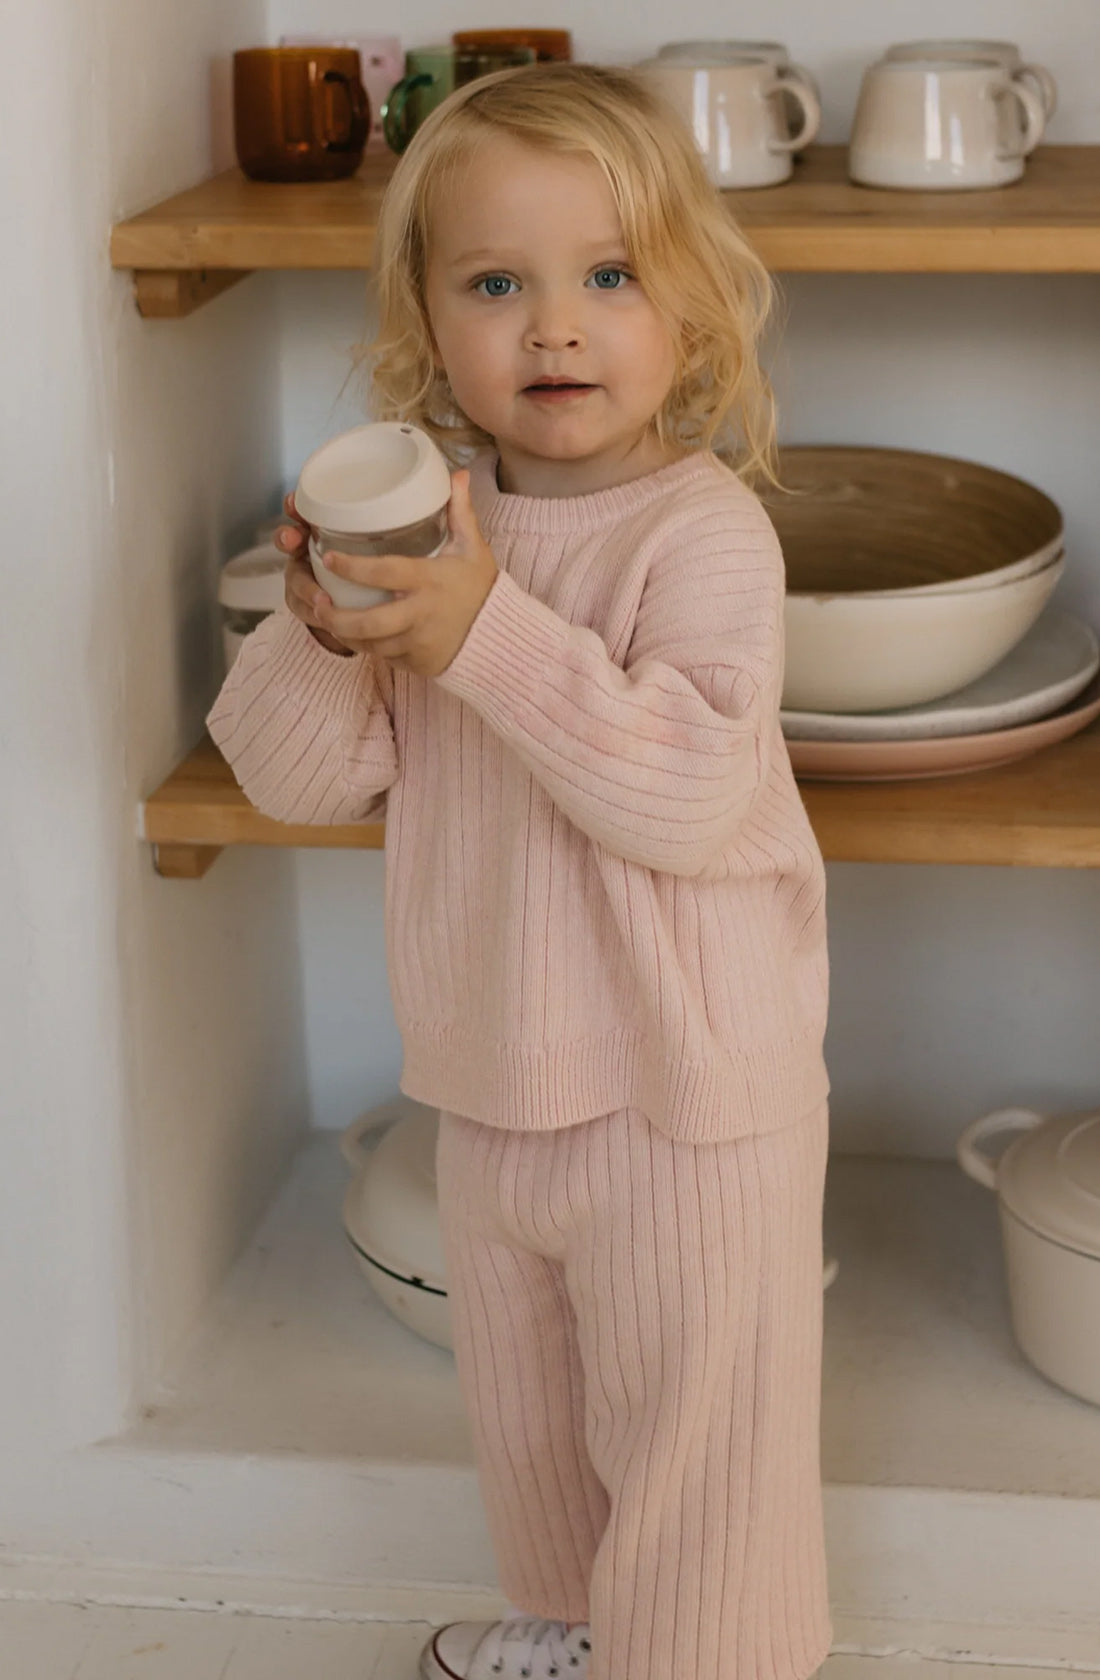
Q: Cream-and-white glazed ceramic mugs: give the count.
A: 4